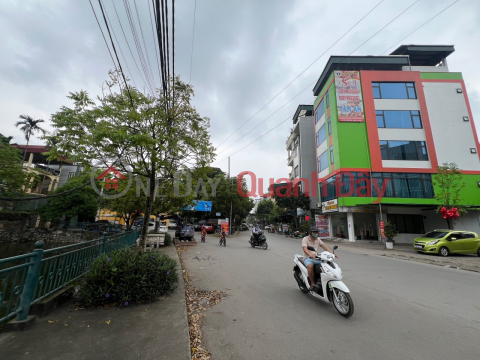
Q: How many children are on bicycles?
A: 2